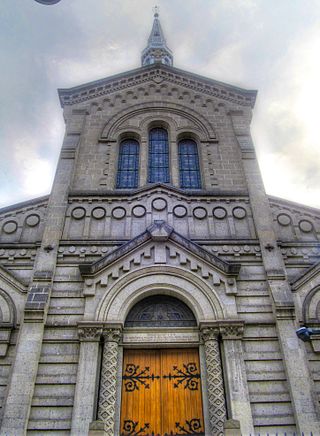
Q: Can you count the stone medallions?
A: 13